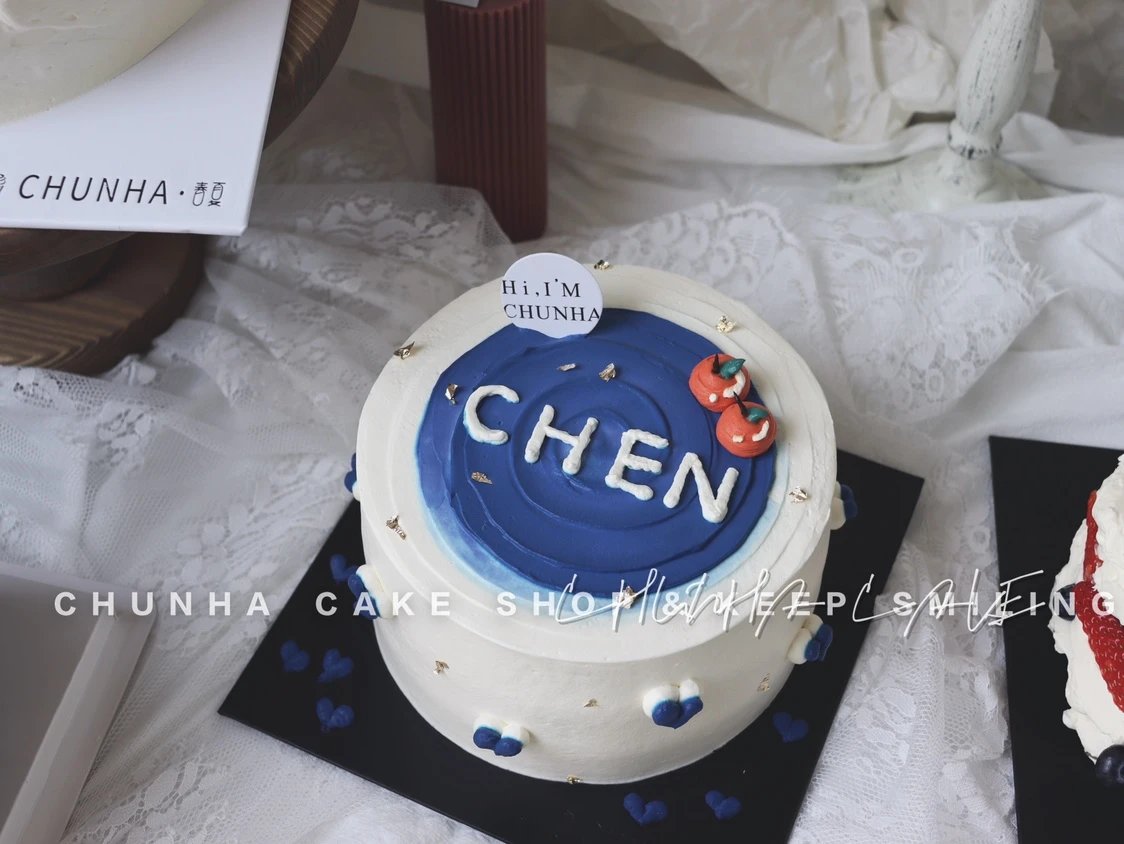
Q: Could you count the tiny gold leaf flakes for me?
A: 14